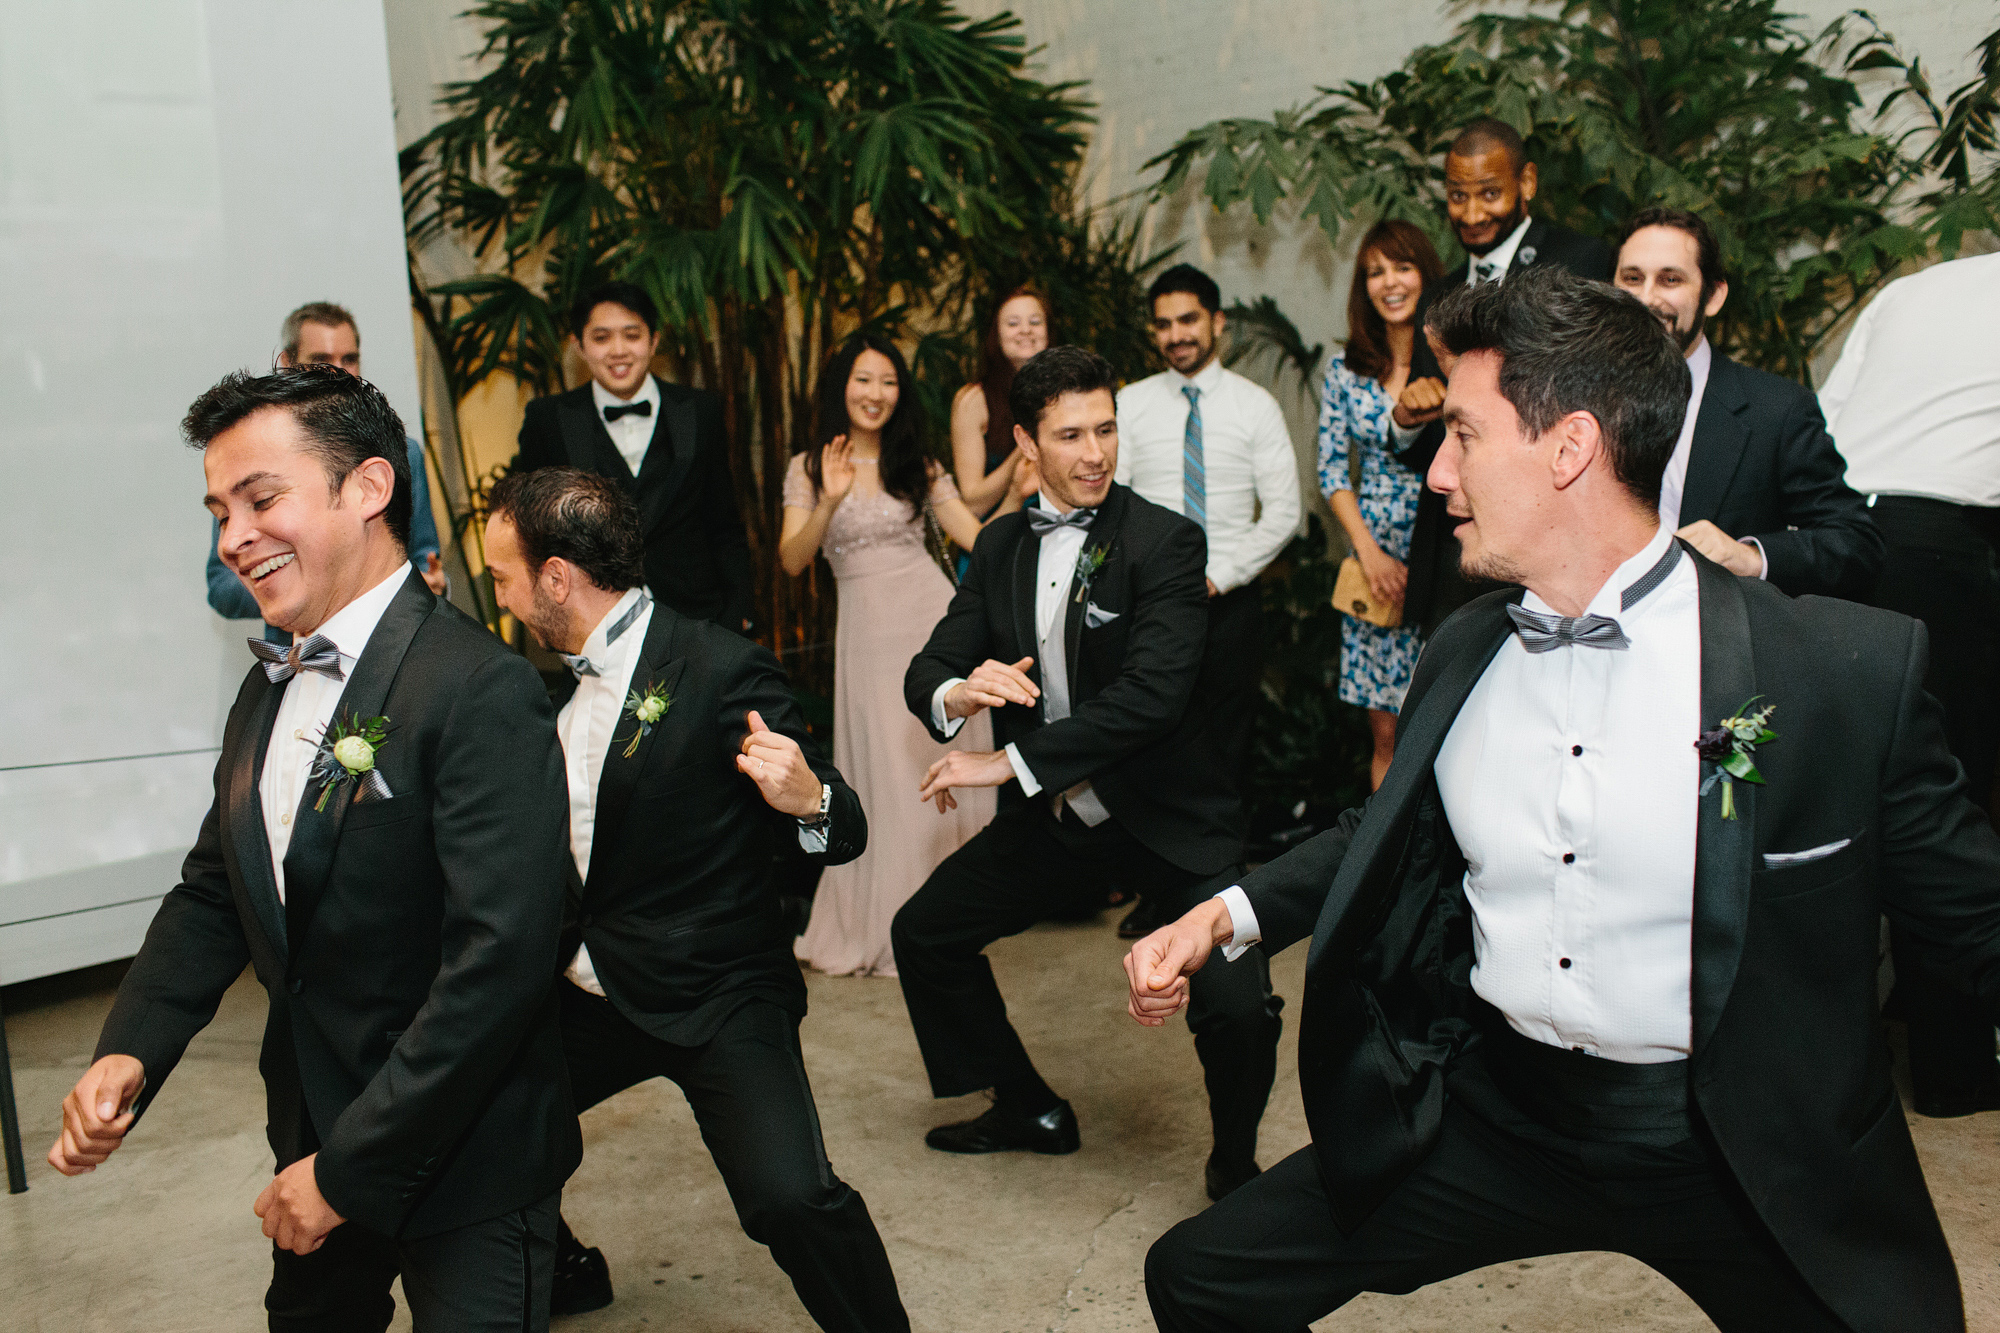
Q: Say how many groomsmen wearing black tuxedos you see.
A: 4